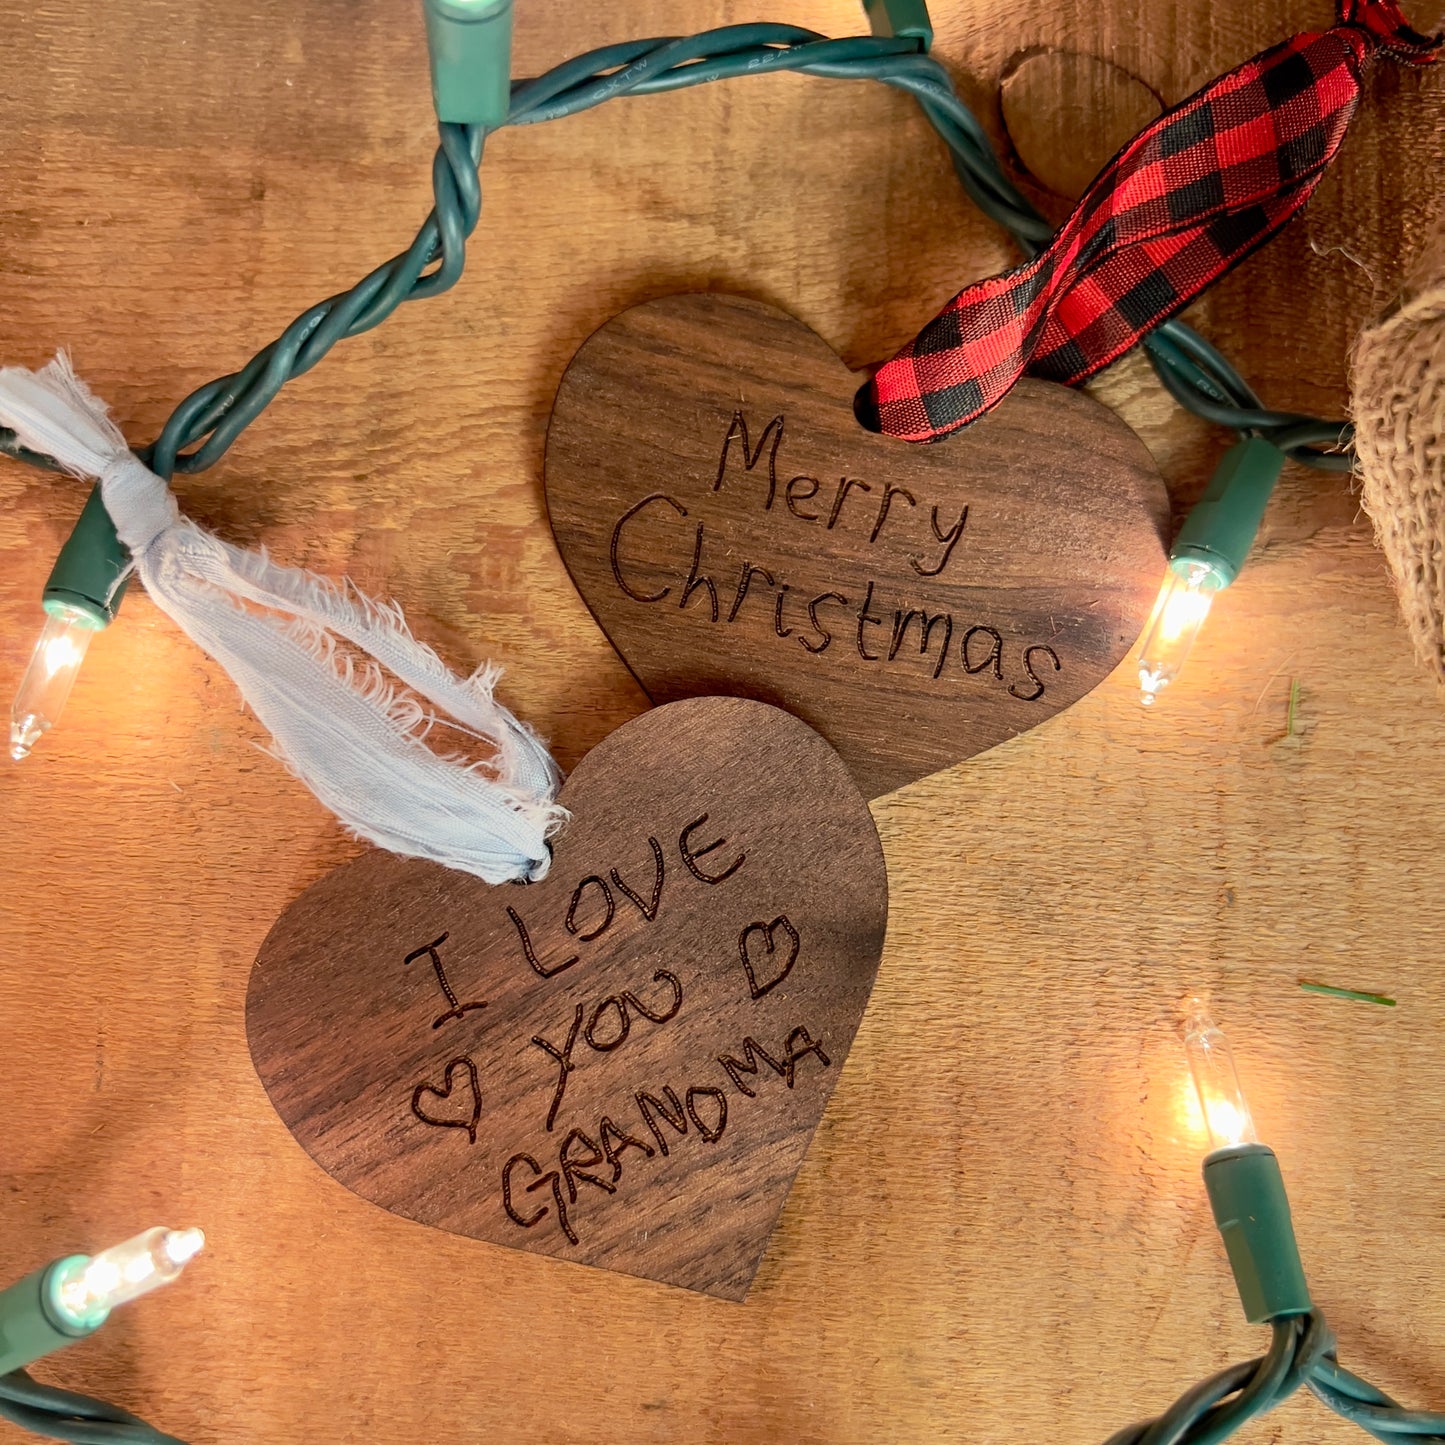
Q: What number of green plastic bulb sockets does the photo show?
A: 6